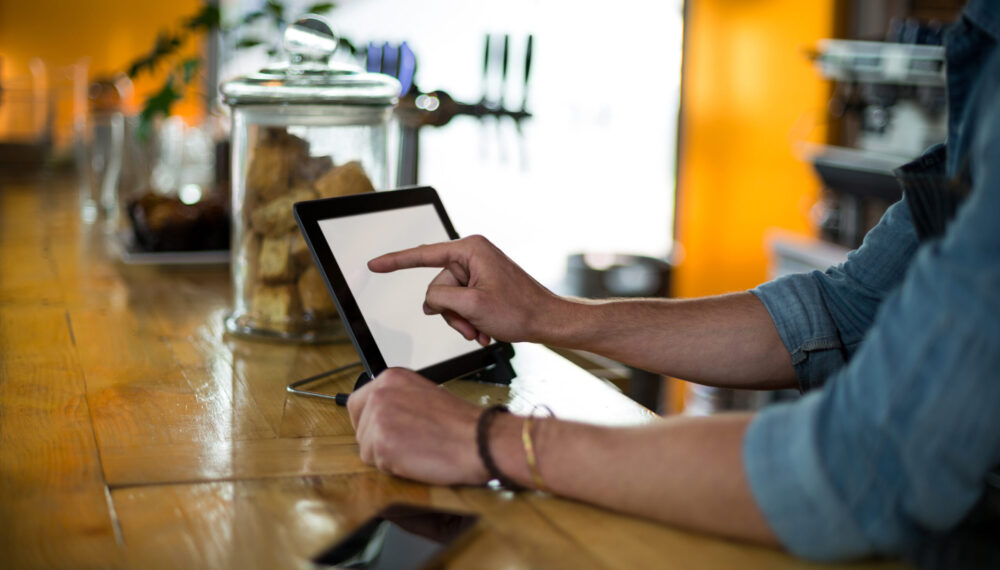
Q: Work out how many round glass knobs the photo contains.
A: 1